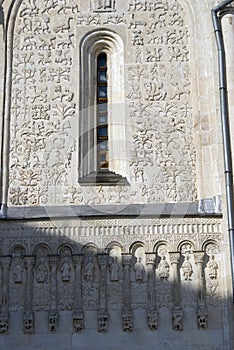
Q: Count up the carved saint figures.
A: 9